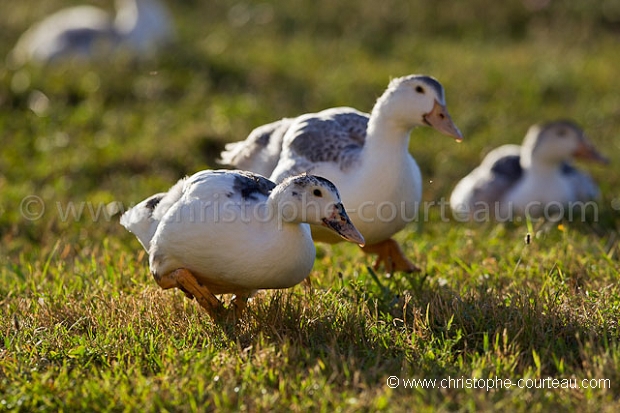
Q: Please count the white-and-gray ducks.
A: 4